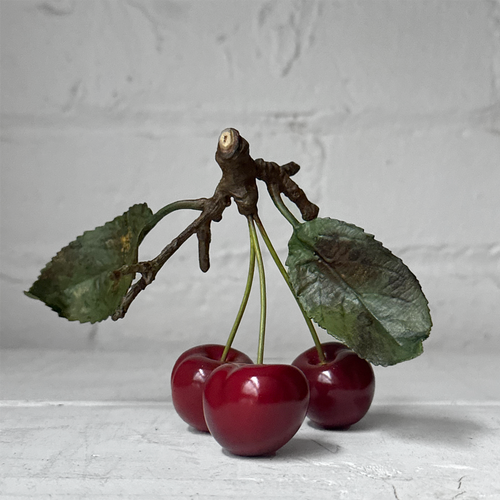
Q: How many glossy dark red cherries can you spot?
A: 3